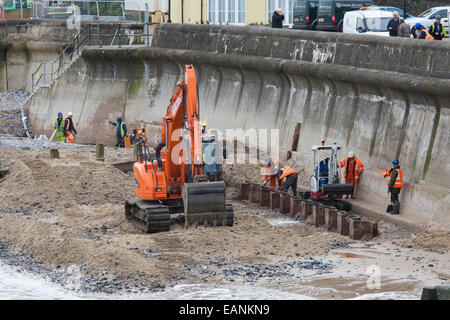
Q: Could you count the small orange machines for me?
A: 1